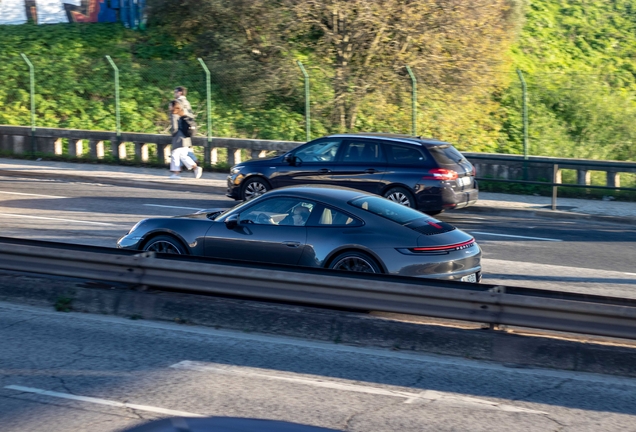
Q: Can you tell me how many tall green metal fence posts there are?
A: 6